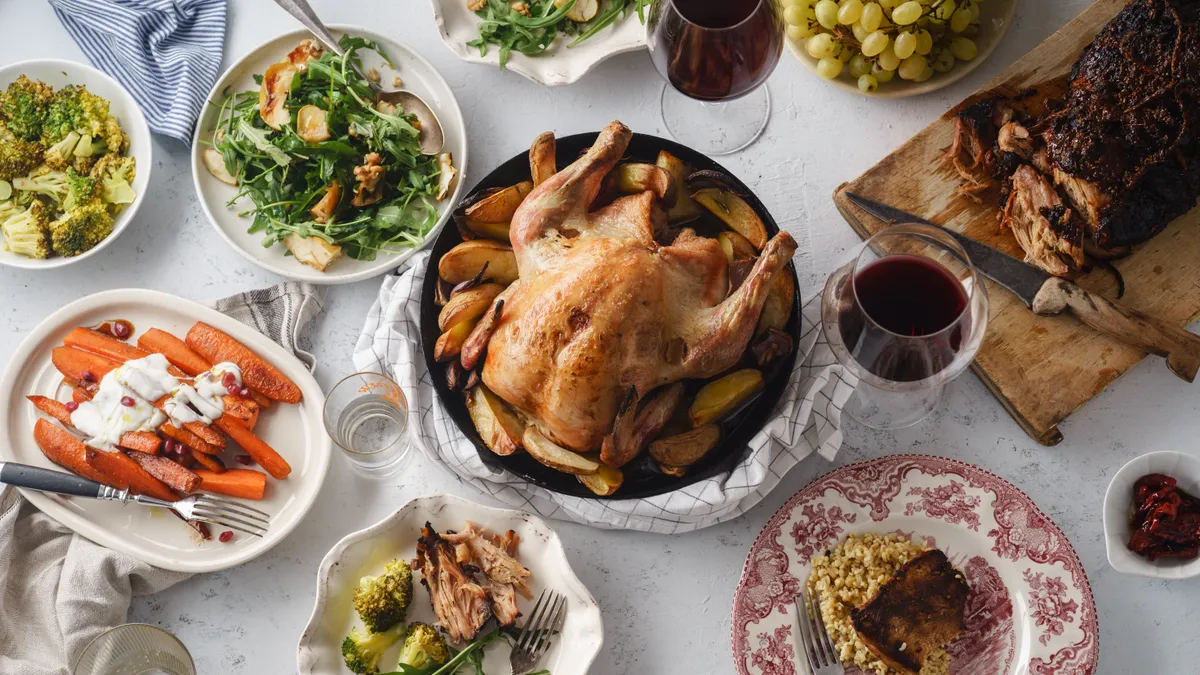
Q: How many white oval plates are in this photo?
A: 1